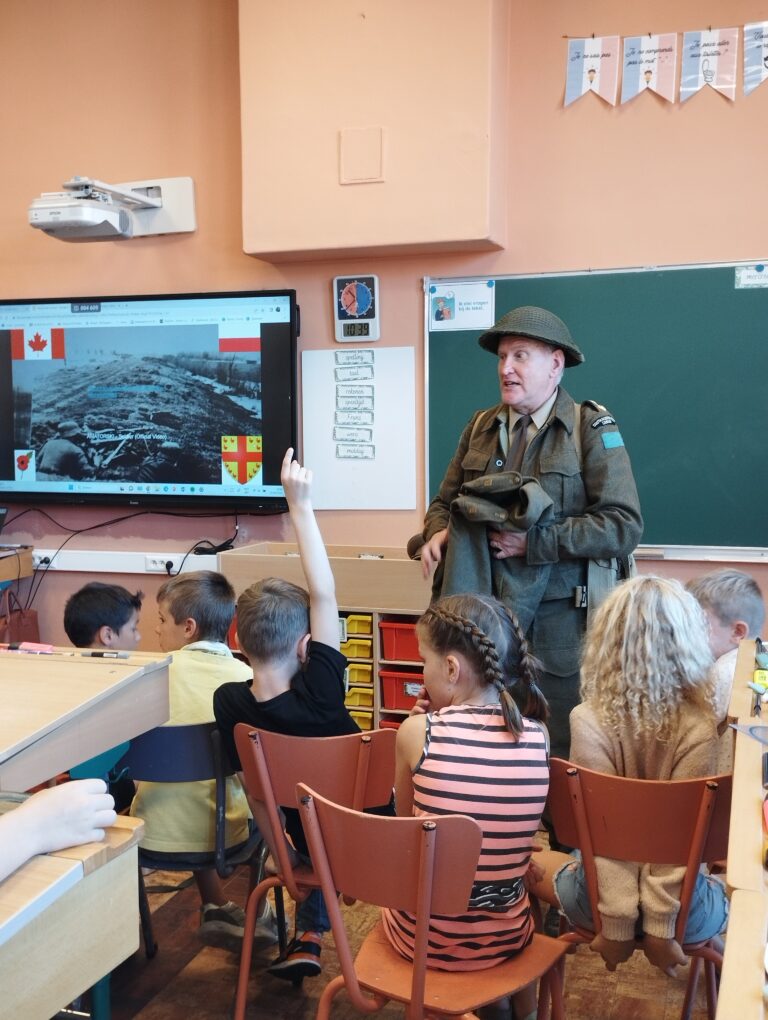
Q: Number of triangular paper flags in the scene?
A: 4